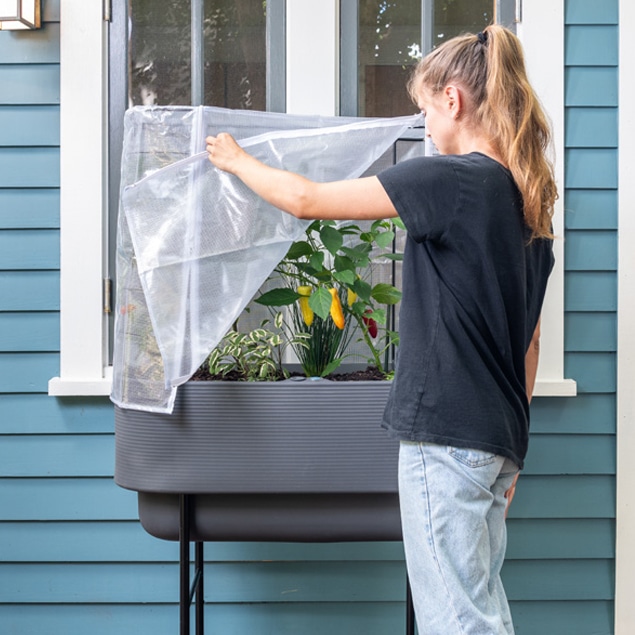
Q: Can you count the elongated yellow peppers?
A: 3